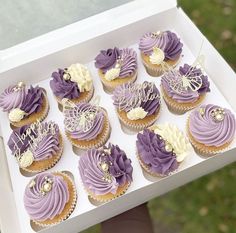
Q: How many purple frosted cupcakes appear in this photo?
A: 12